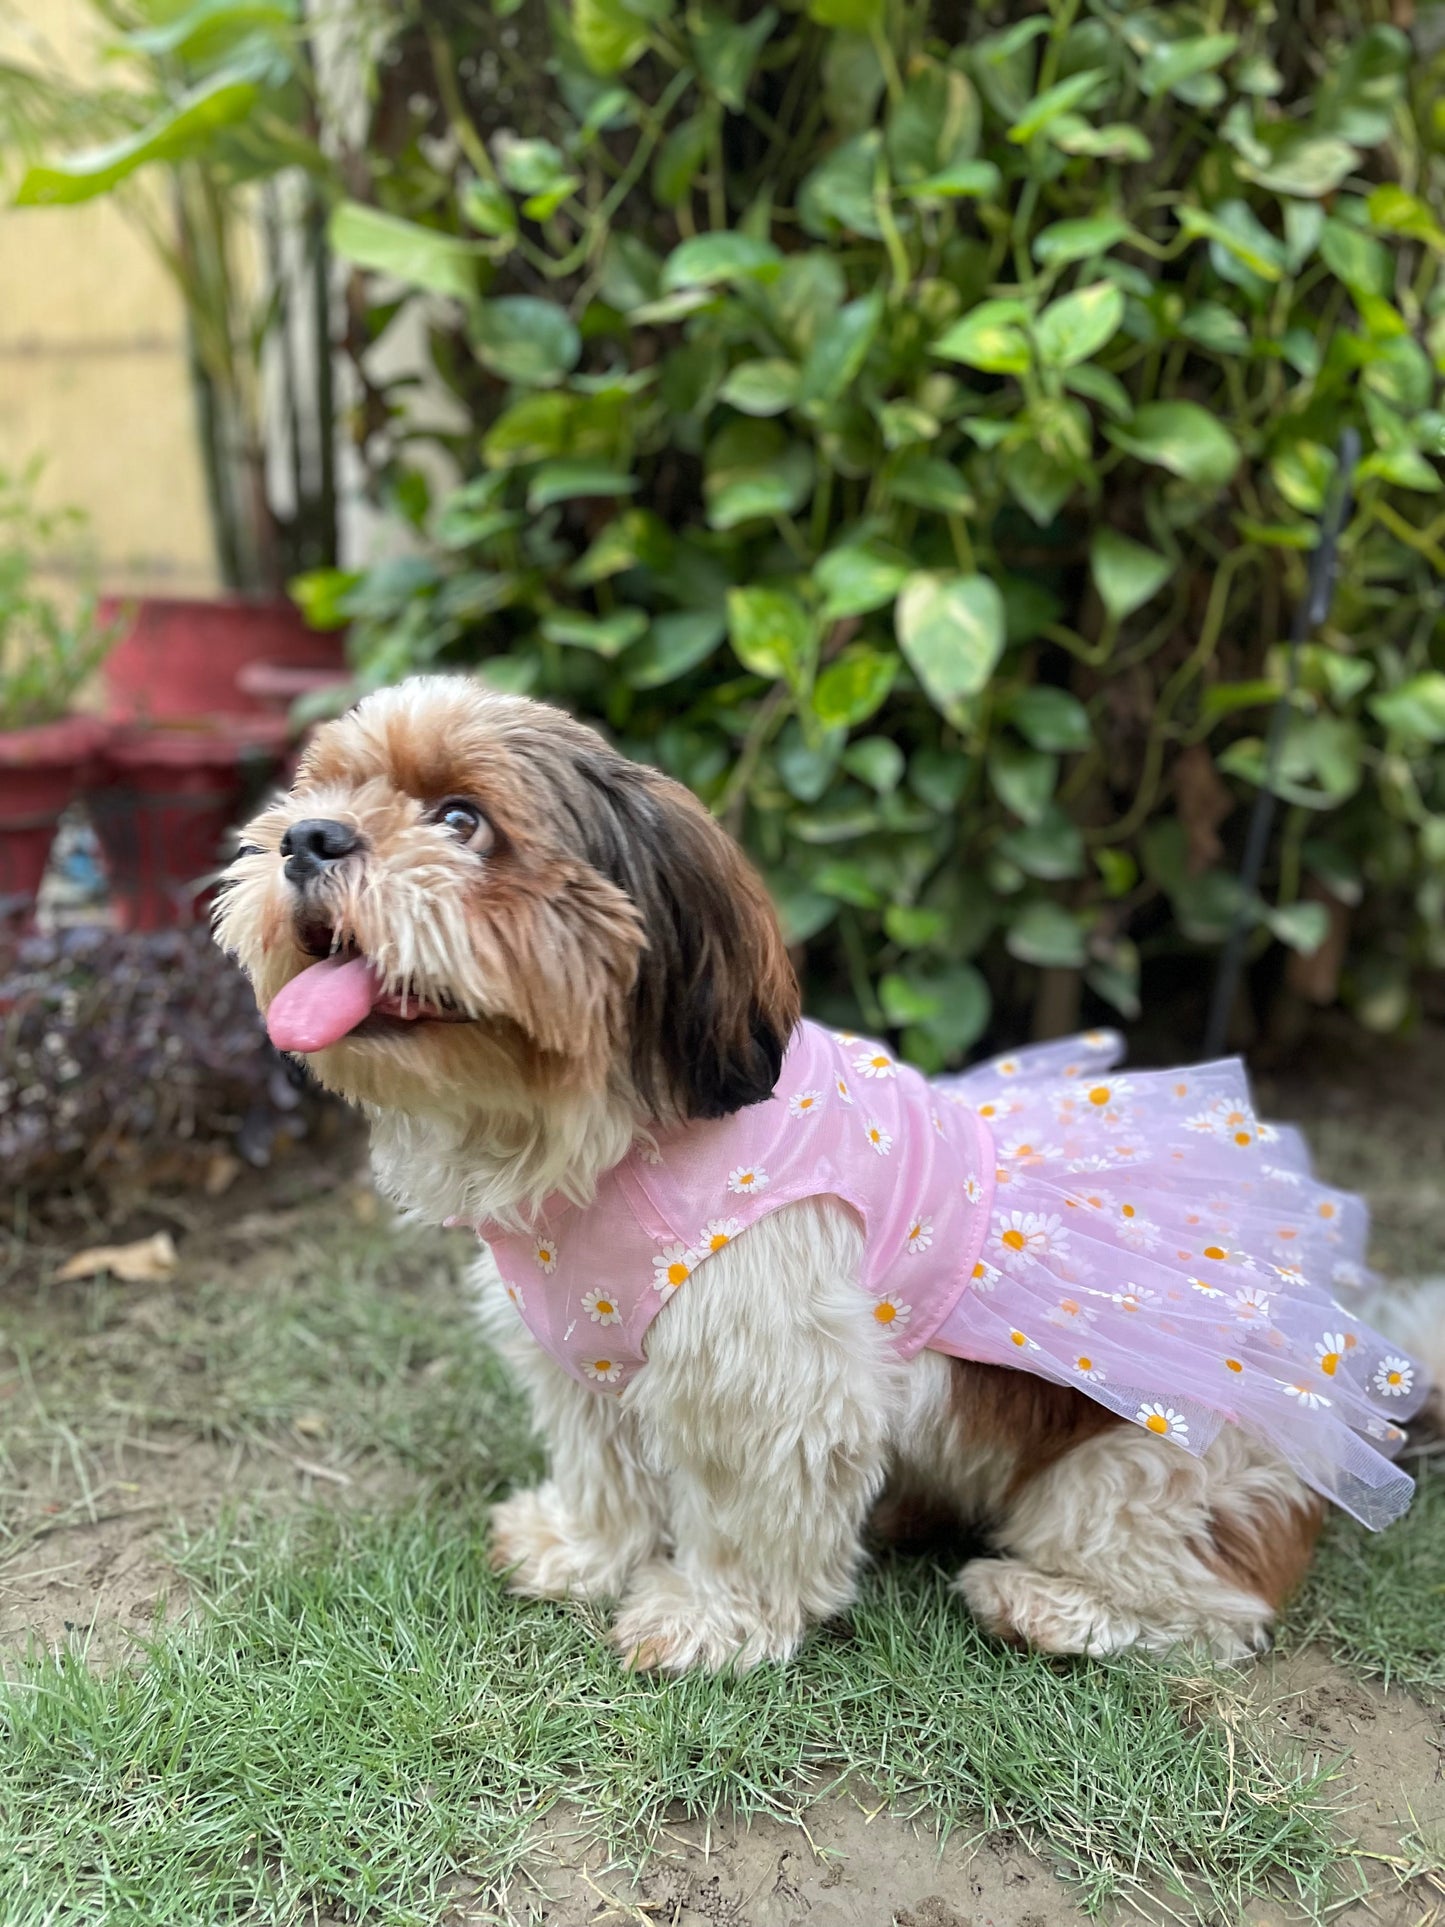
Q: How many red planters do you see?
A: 3